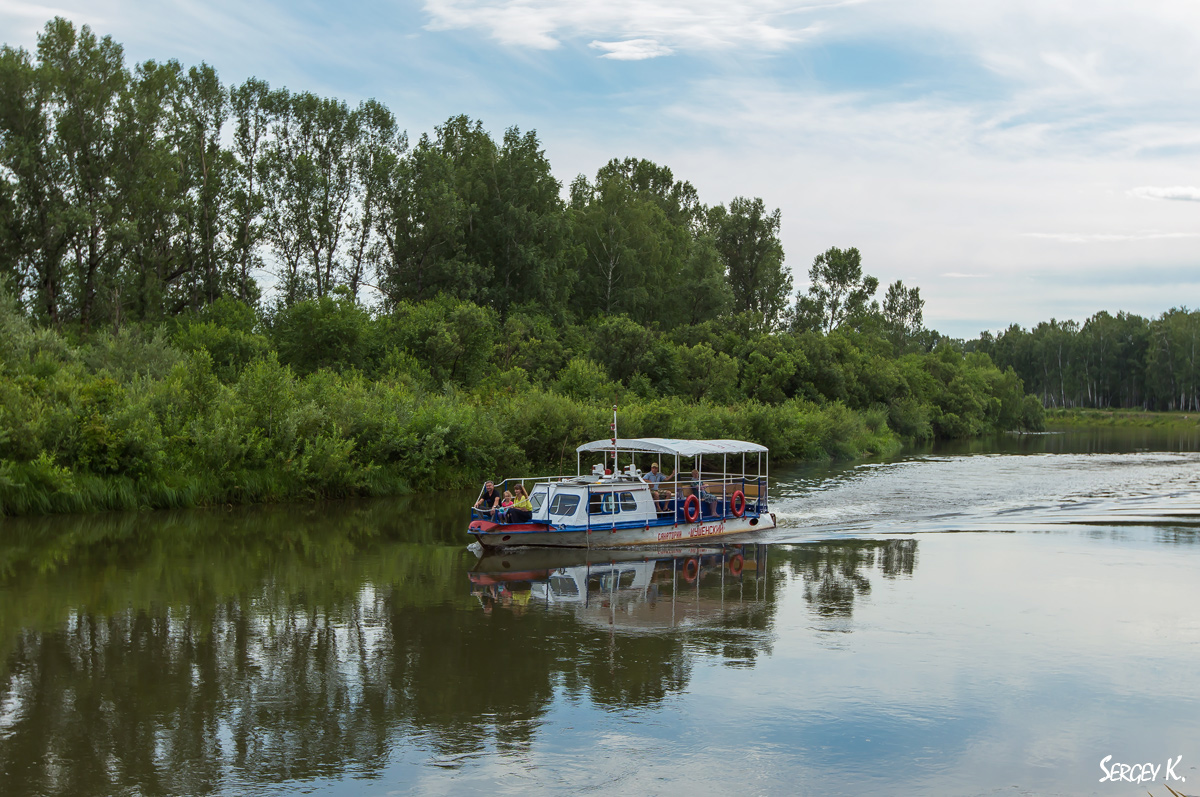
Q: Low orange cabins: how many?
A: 0